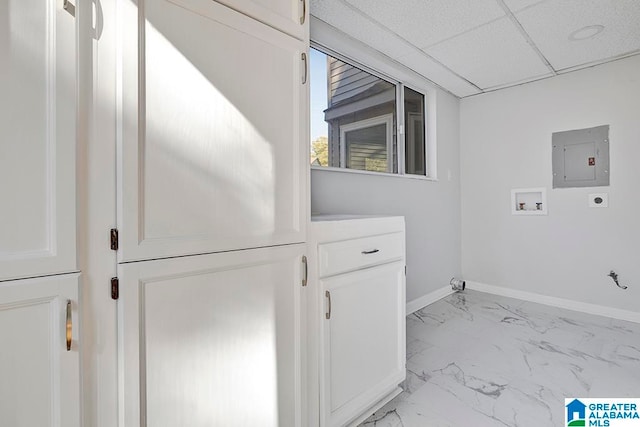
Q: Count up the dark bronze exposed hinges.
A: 2